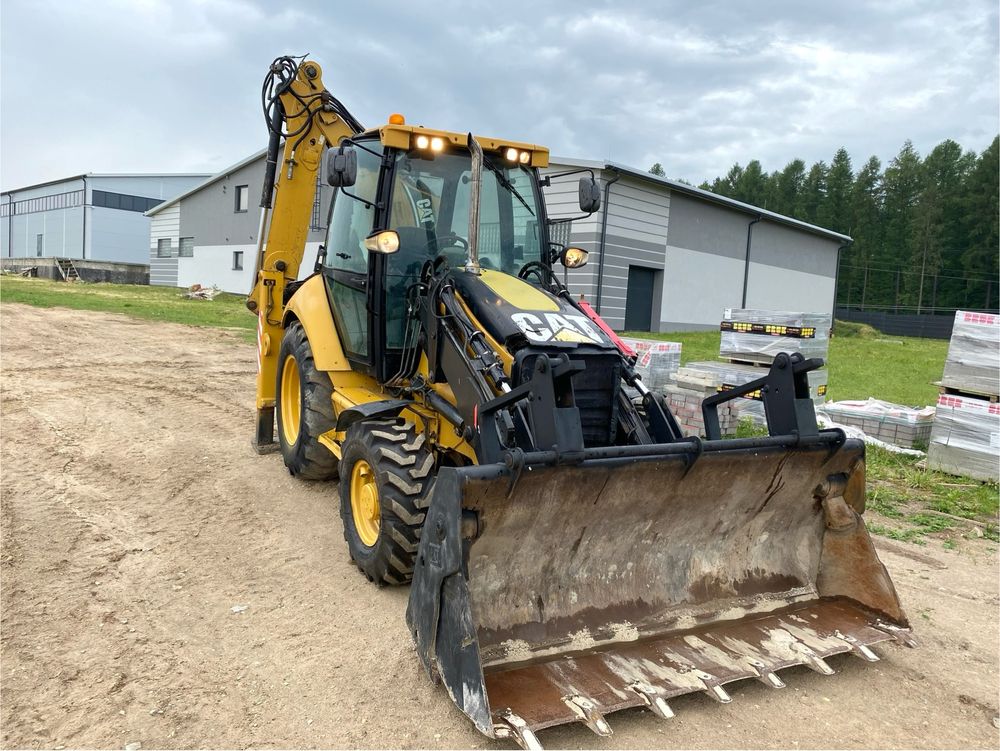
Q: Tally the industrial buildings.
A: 2